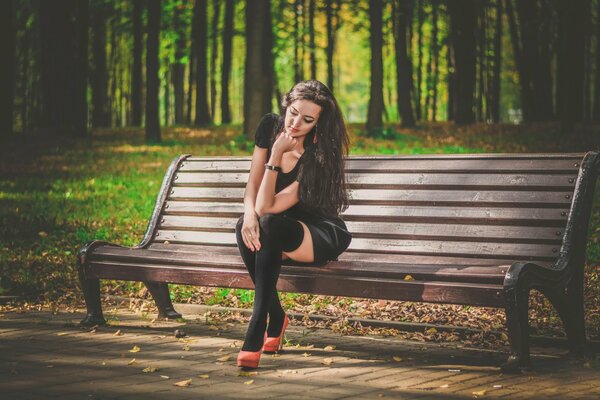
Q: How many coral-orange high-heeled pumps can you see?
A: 2